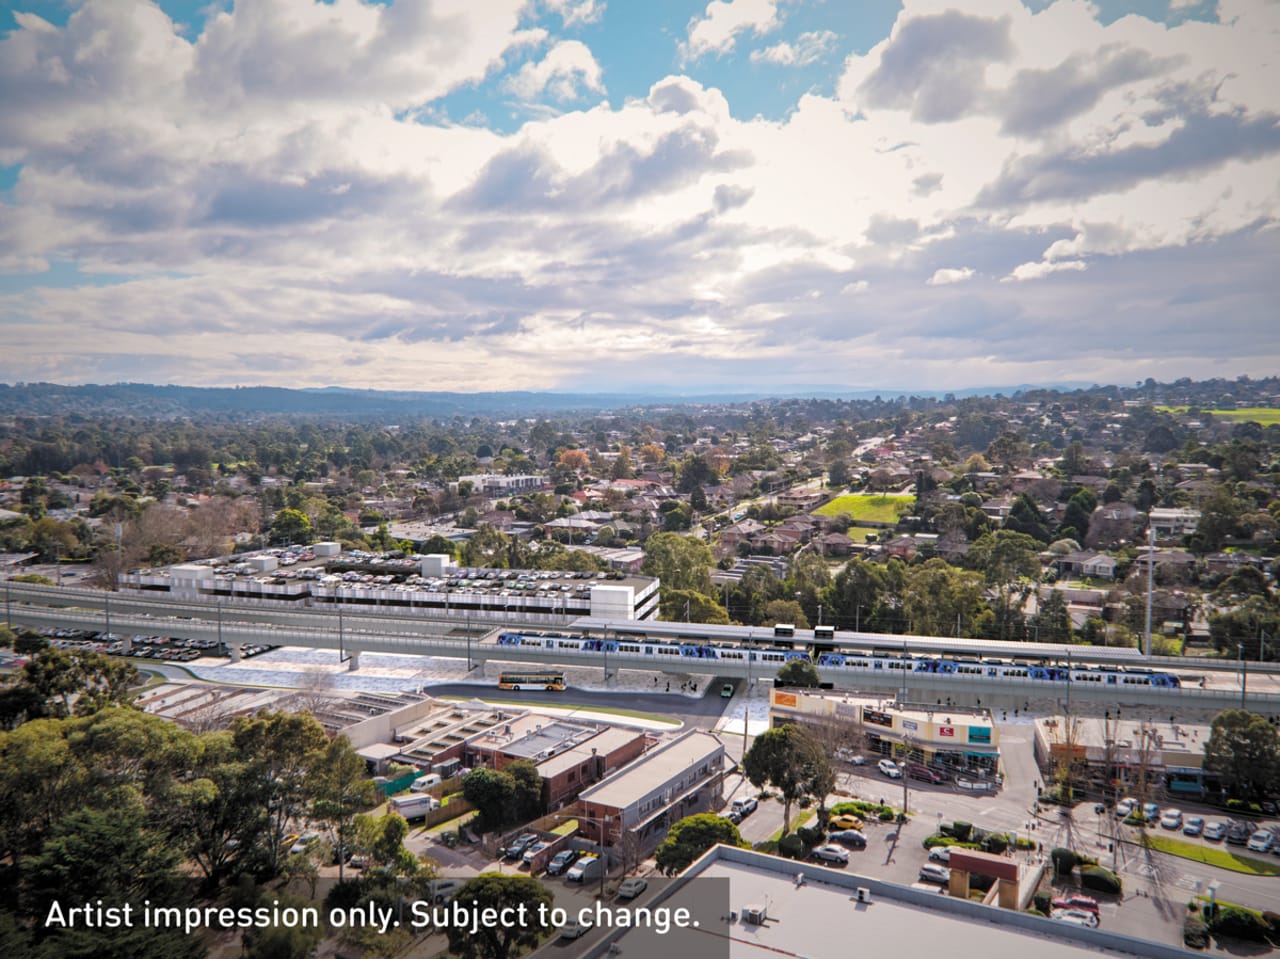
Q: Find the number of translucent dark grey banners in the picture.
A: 1